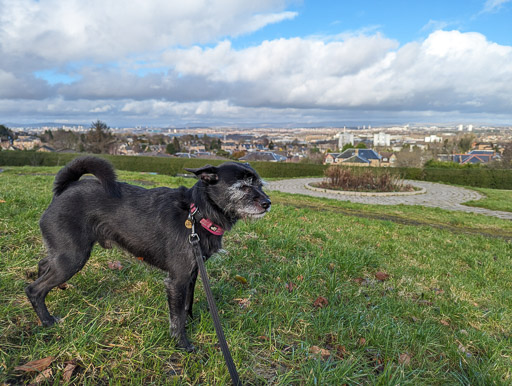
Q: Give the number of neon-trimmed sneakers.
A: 0